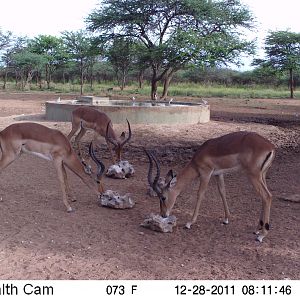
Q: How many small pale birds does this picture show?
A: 5